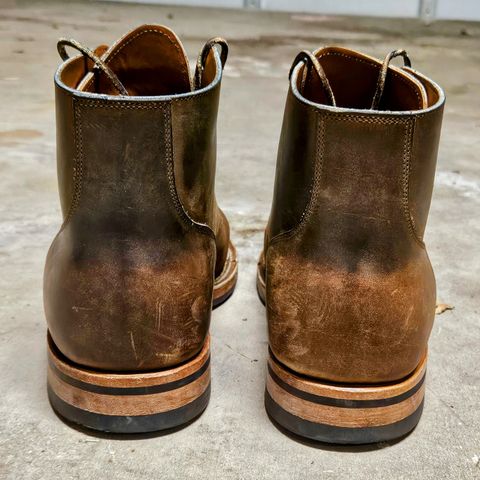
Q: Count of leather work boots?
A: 2